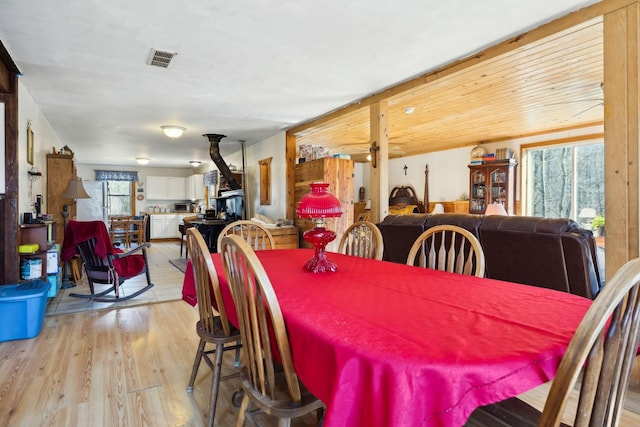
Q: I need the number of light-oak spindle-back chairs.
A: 6